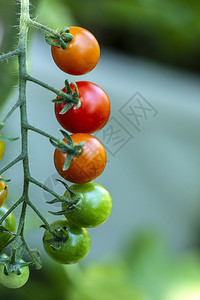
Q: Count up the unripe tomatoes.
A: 4